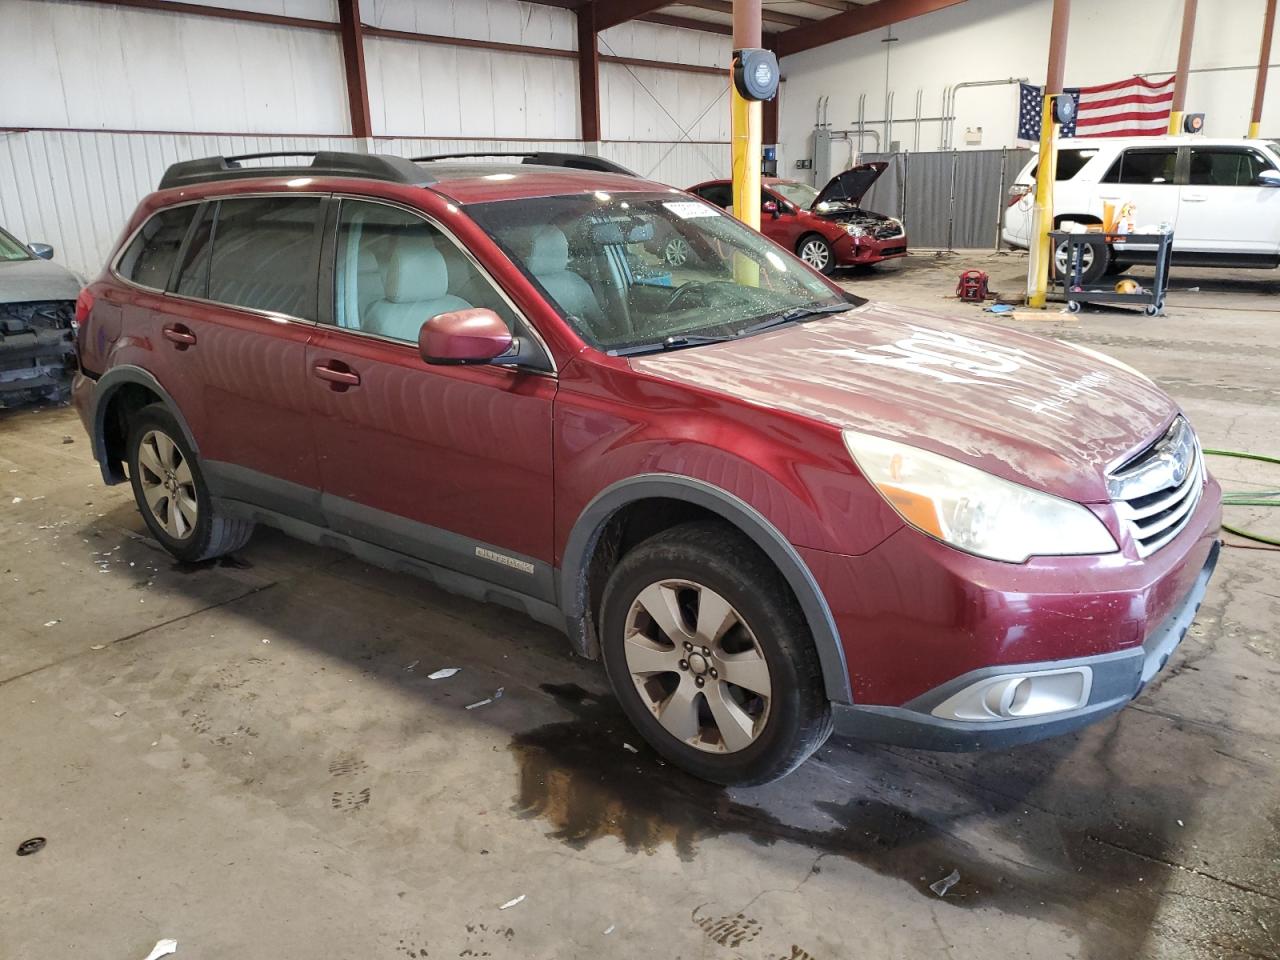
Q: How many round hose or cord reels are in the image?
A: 3